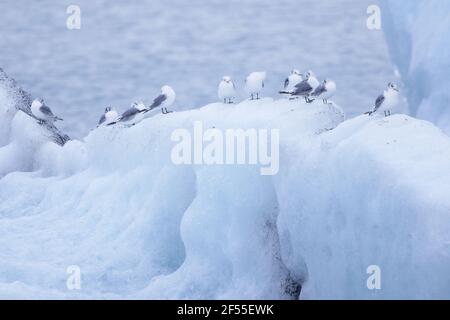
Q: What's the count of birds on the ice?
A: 10